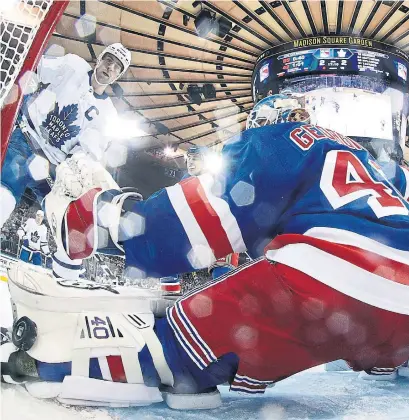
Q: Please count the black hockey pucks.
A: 1